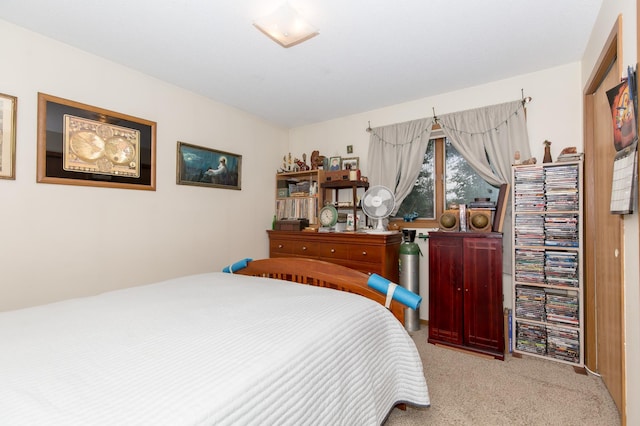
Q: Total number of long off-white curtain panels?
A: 2